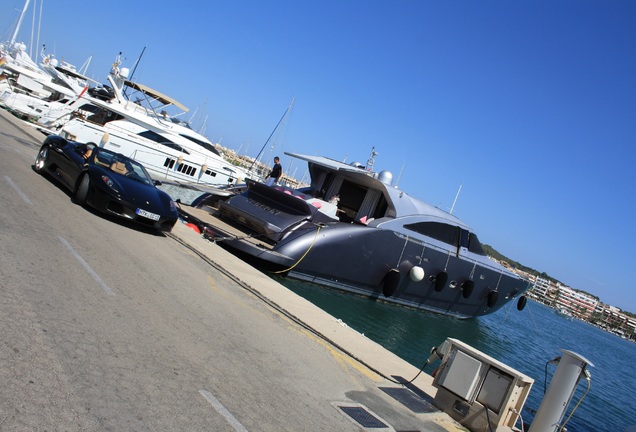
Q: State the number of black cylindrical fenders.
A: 5